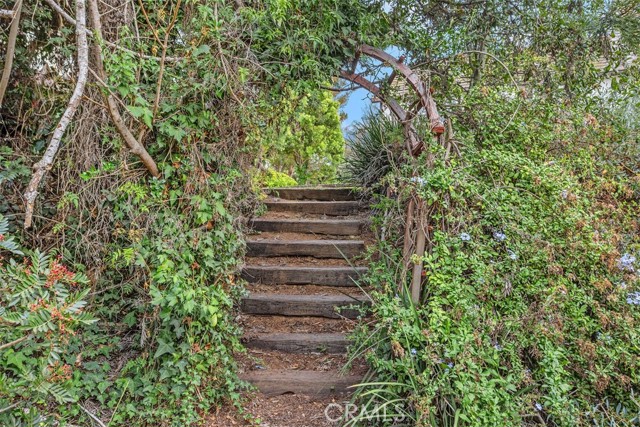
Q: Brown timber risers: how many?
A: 8